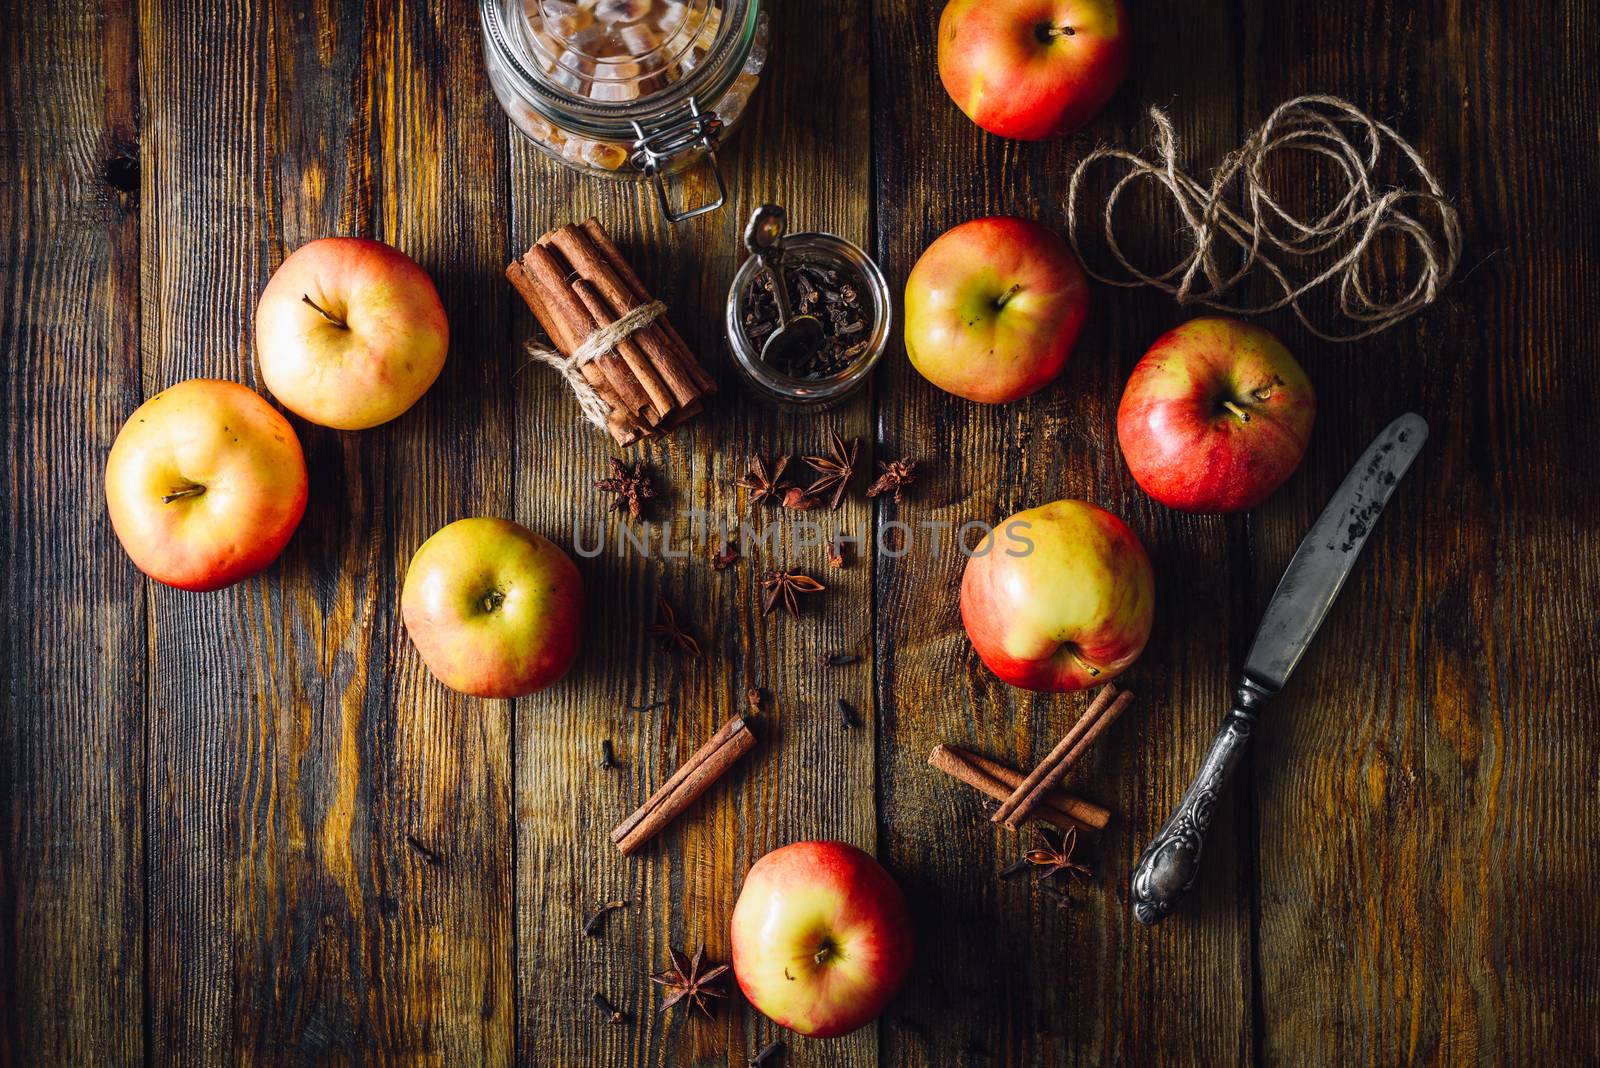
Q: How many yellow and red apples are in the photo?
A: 8